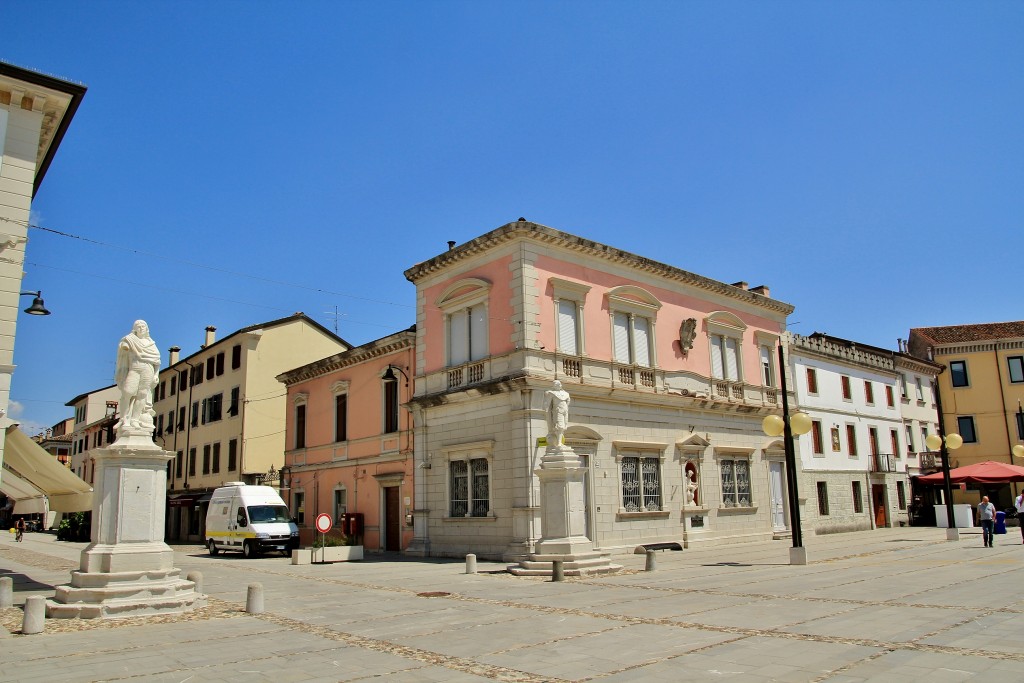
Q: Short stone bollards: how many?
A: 7